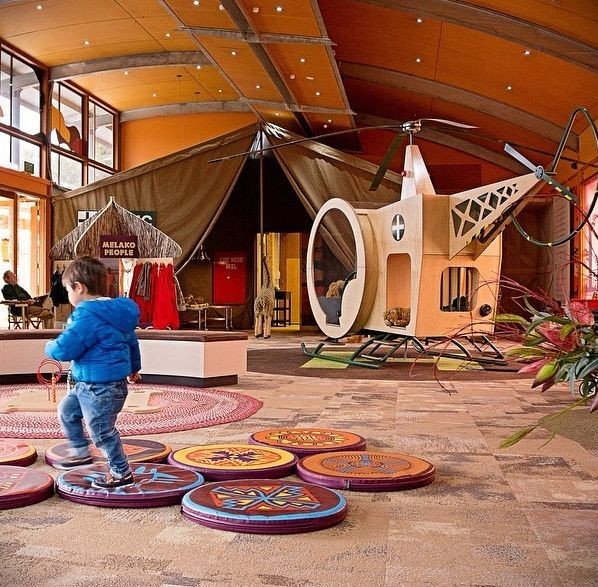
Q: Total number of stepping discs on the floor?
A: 8